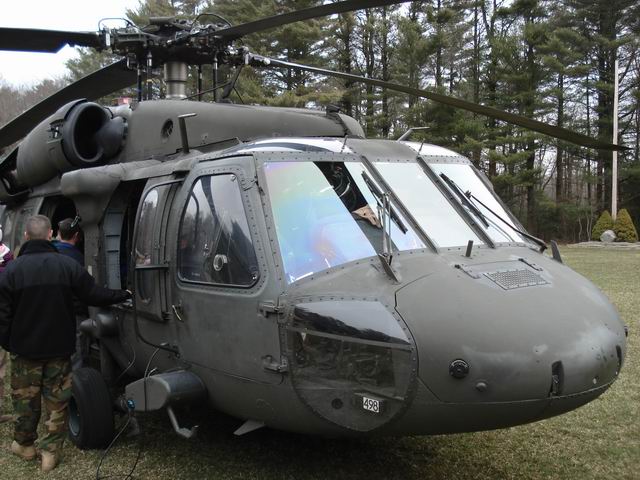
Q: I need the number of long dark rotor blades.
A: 4